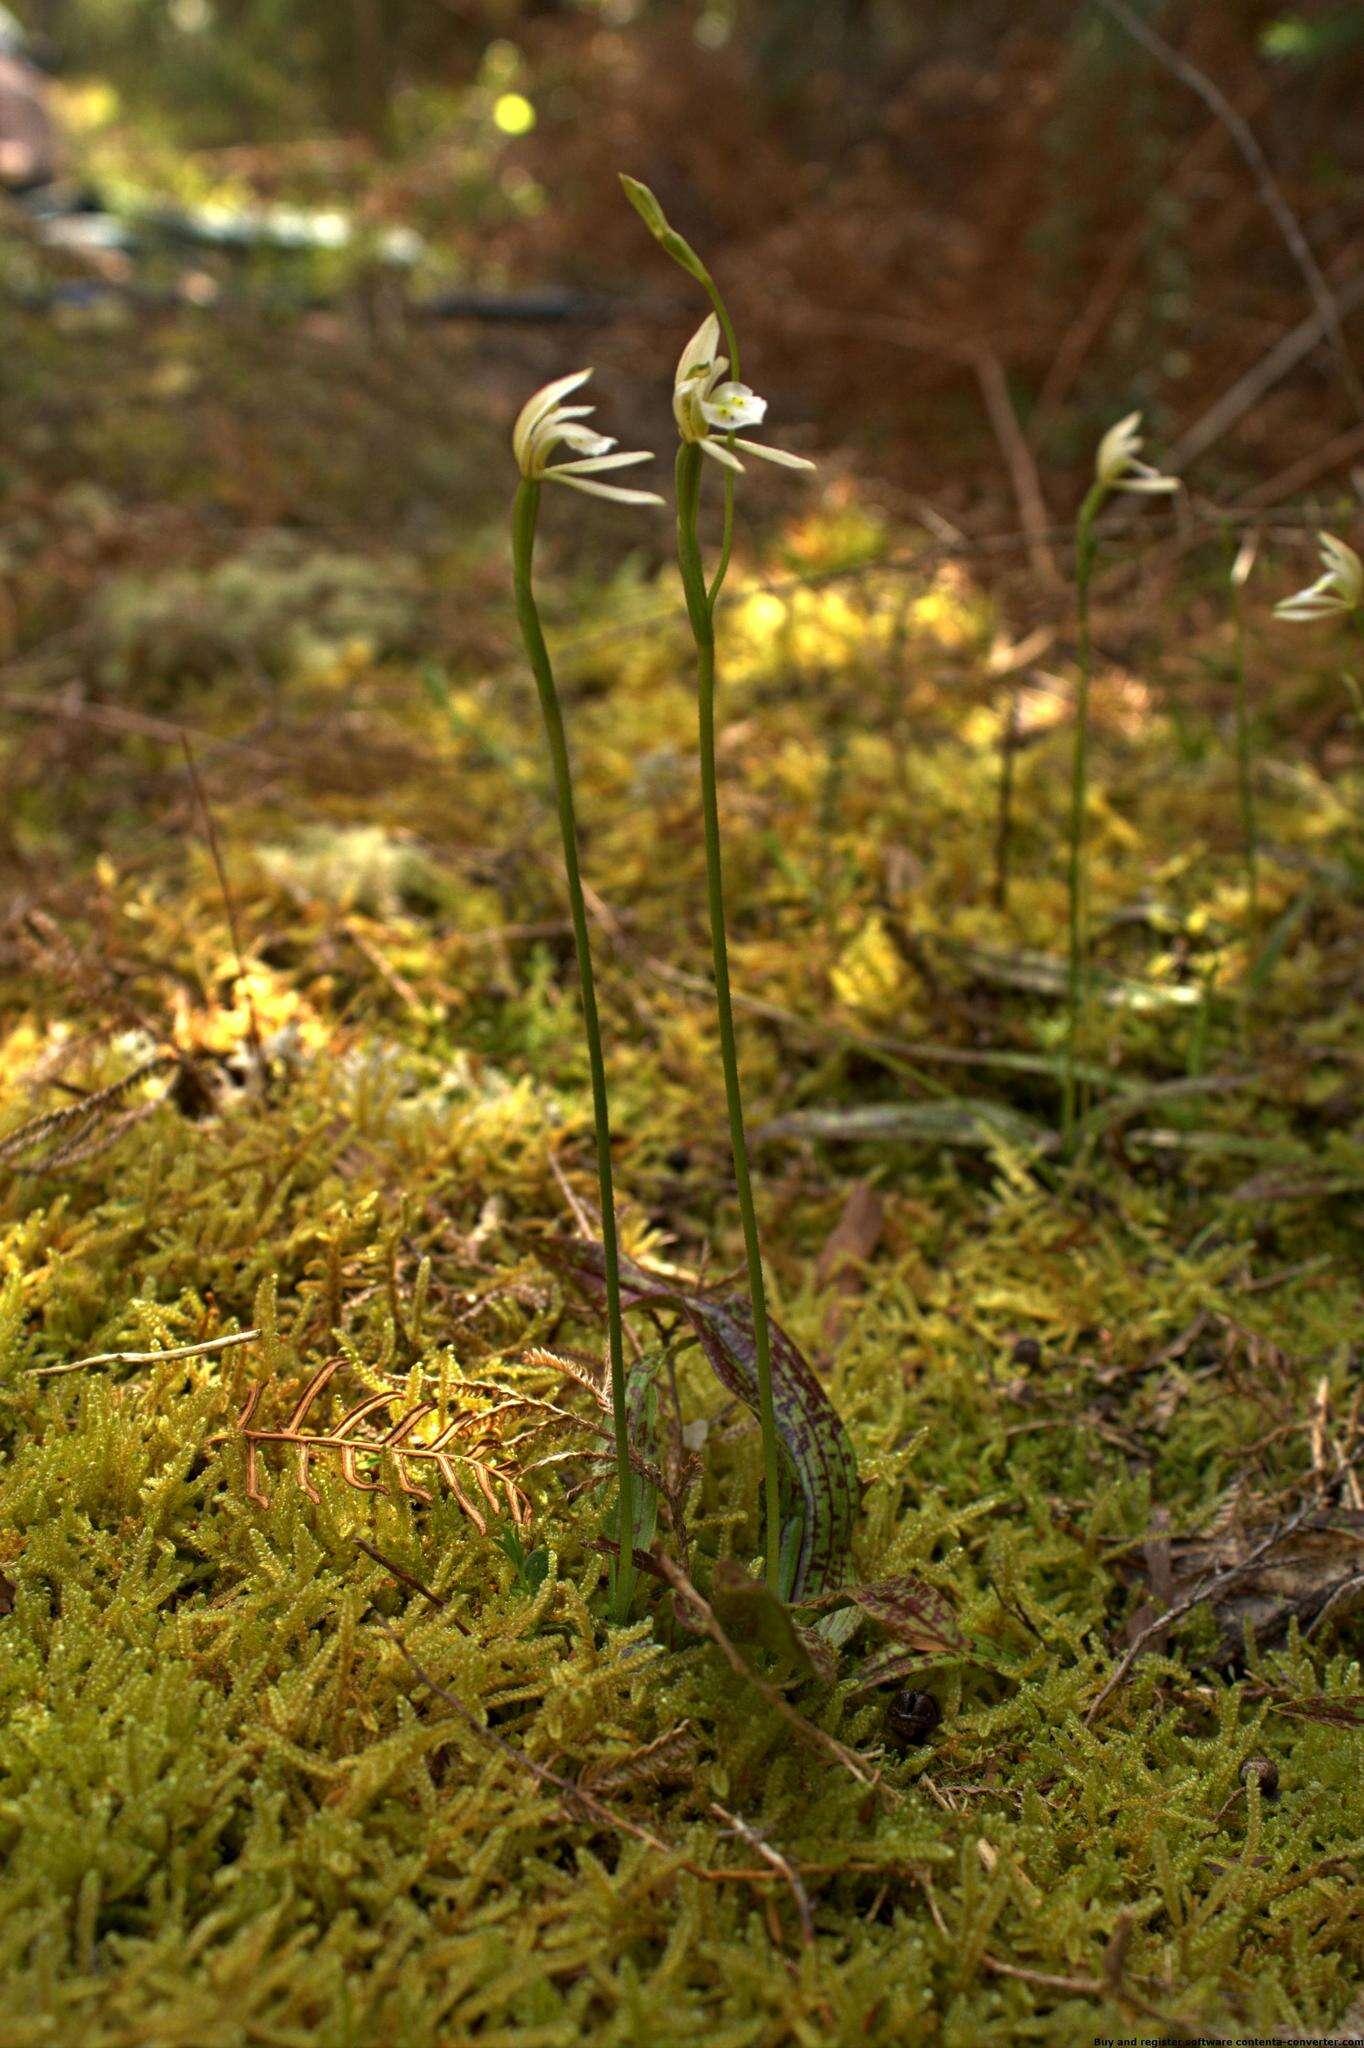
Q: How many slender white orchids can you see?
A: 4